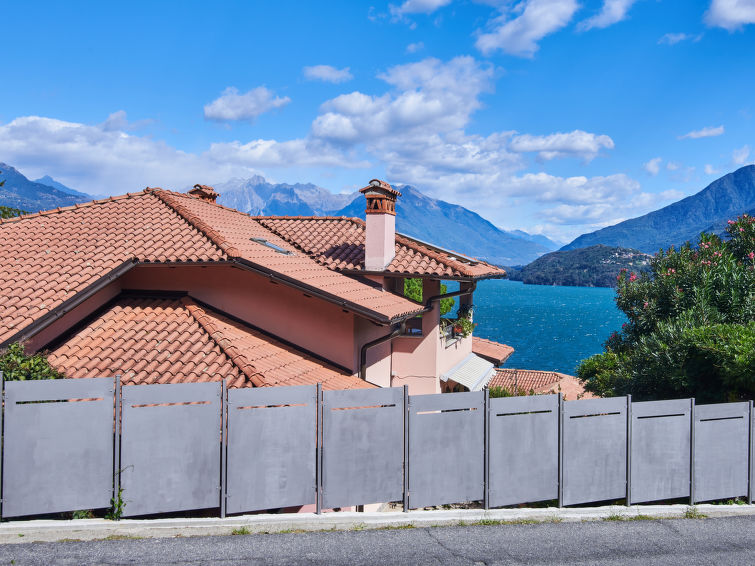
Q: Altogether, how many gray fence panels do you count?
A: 9